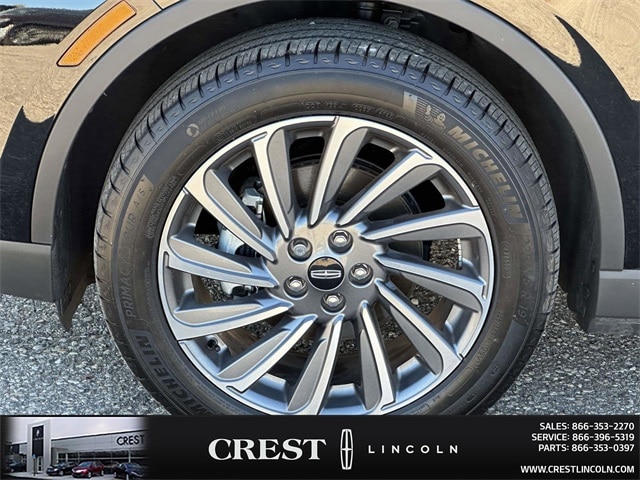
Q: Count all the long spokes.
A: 12